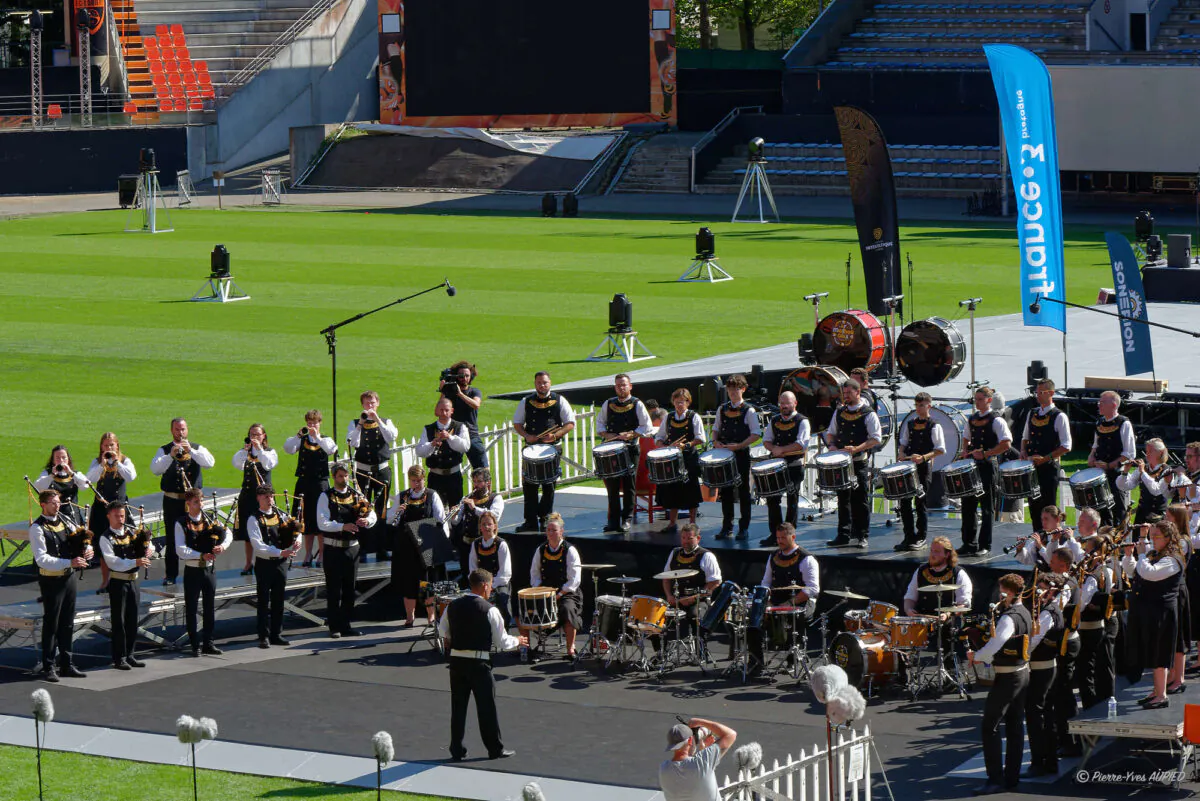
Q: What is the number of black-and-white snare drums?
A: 10